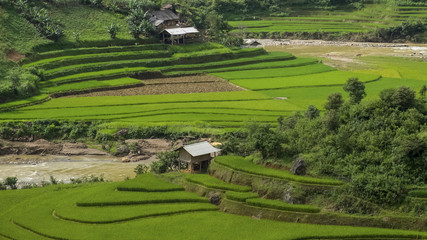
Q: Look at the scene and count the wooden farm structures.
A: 3